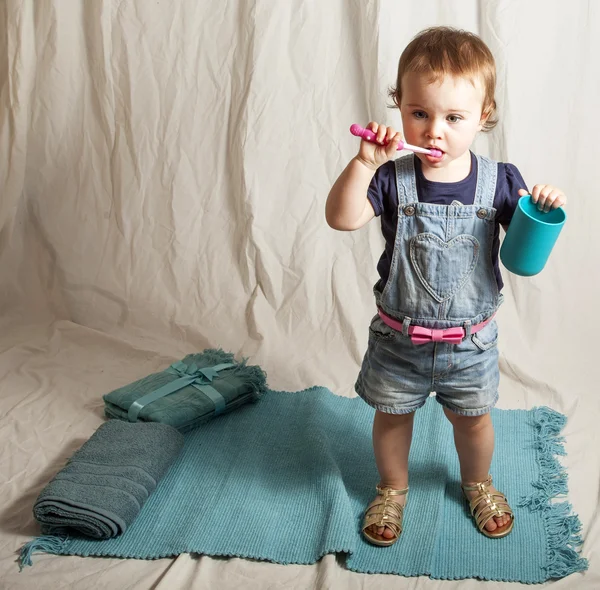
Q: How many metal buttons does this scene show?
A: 2